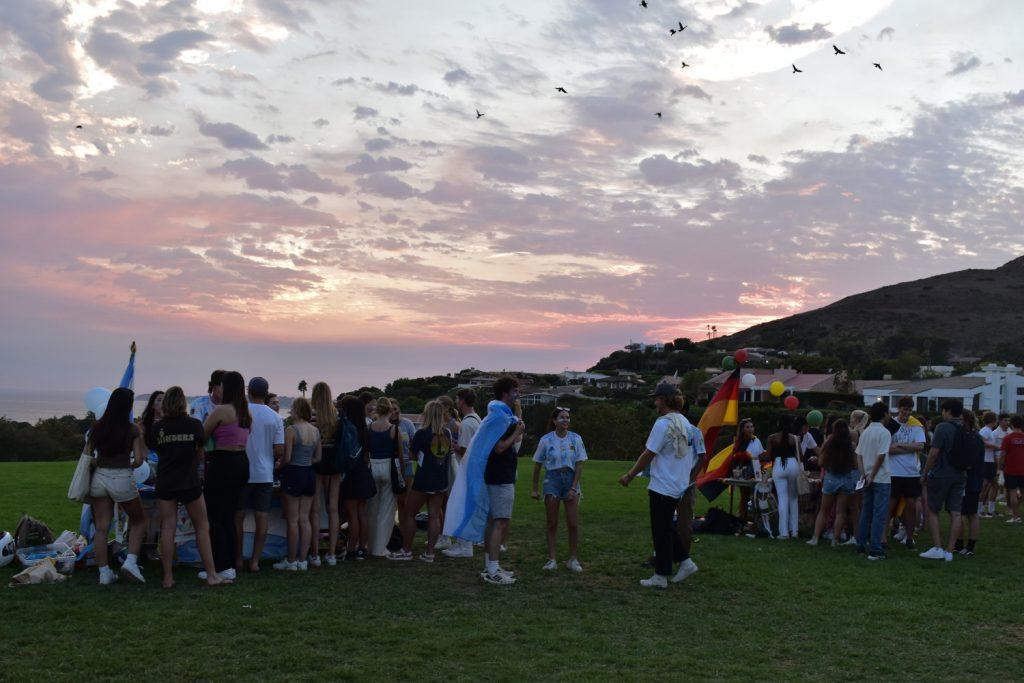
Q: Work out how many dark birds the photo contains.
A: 11